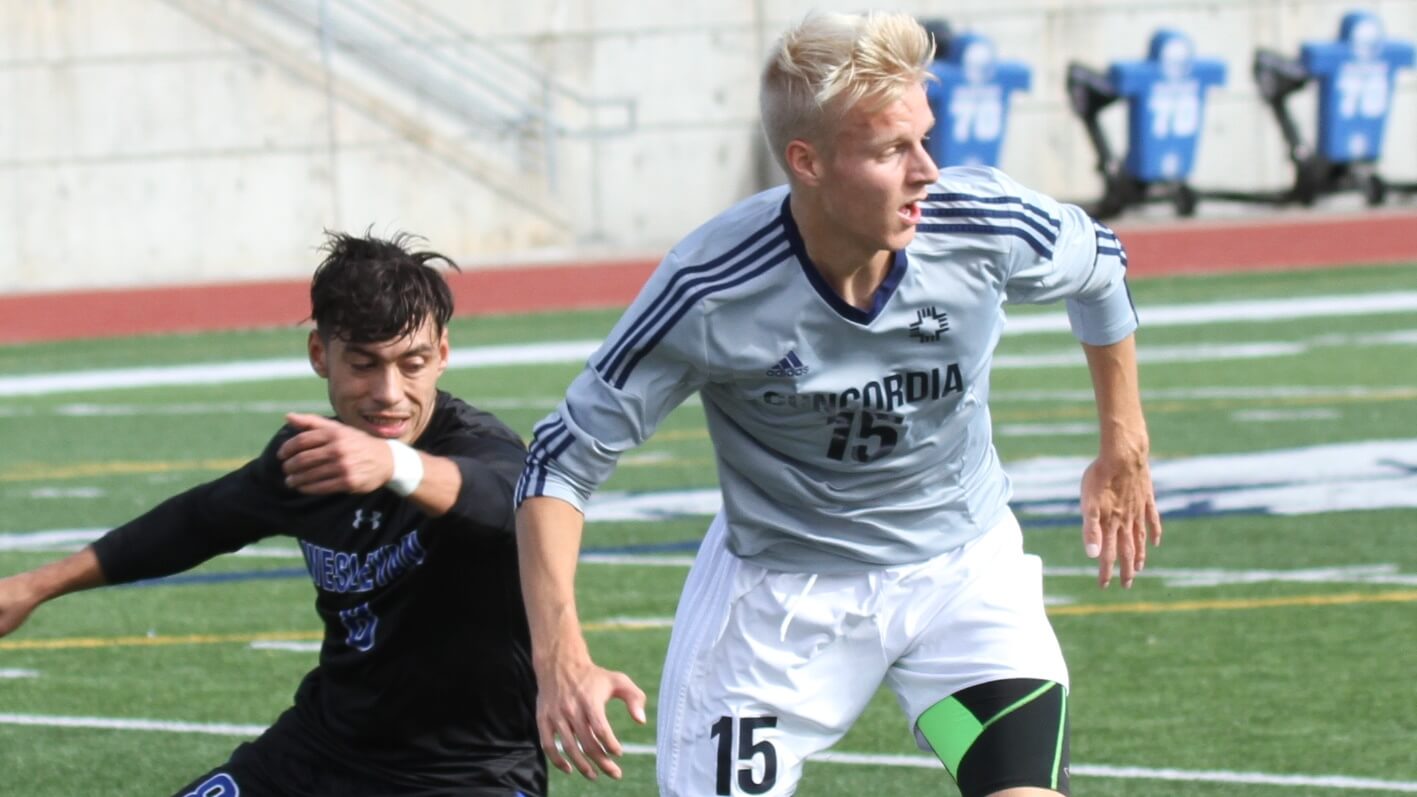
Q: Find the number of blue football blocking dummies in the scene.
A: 3